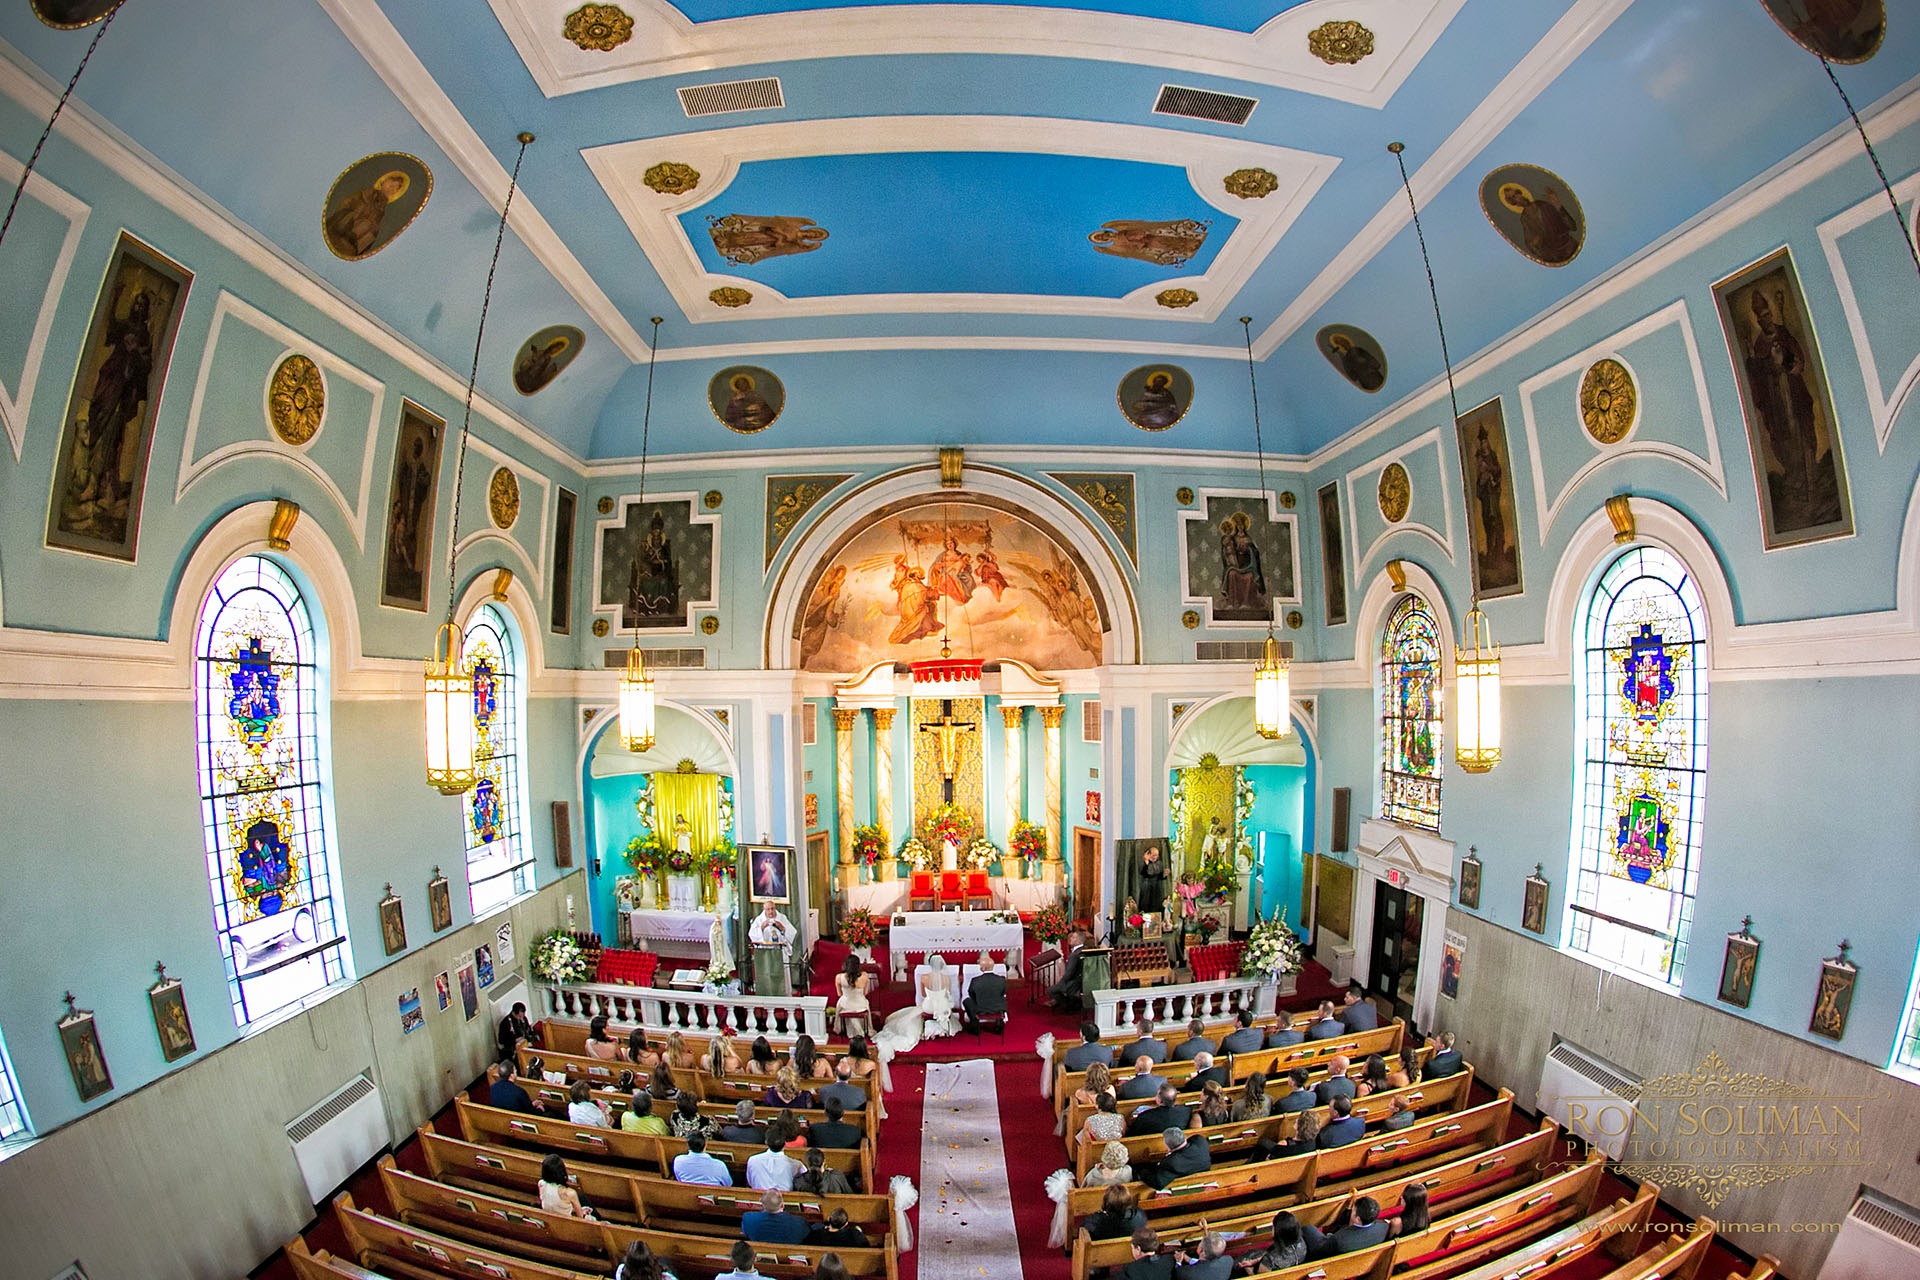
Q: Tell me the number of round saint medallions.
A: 8